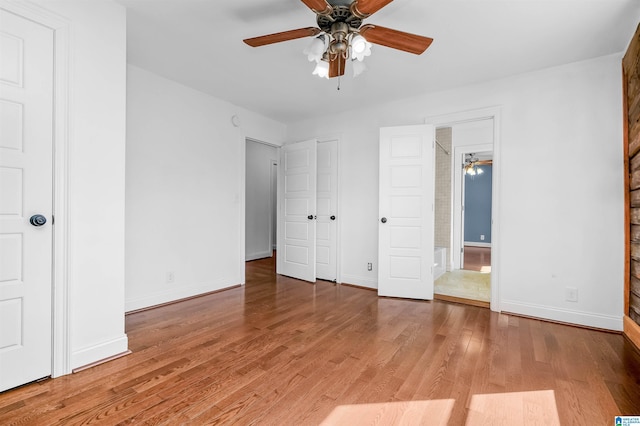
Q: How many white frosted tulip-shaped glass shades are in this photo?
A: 4